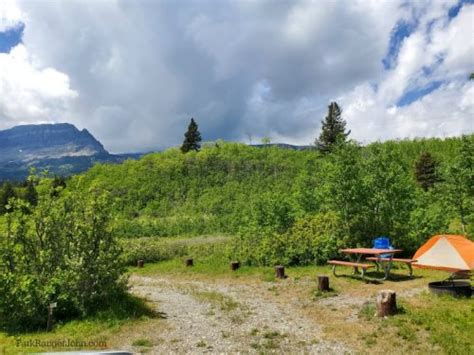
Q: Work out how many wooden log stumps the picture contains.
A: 6